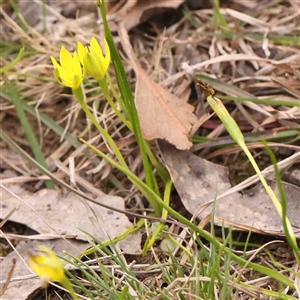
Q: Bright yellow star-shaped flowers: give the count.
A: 3